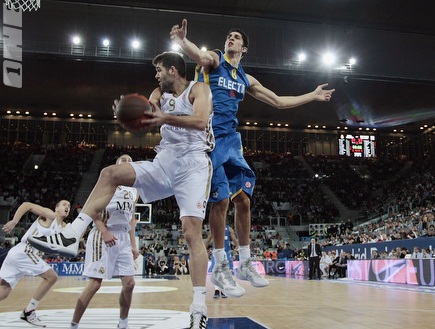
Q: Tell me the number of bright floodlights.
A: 8